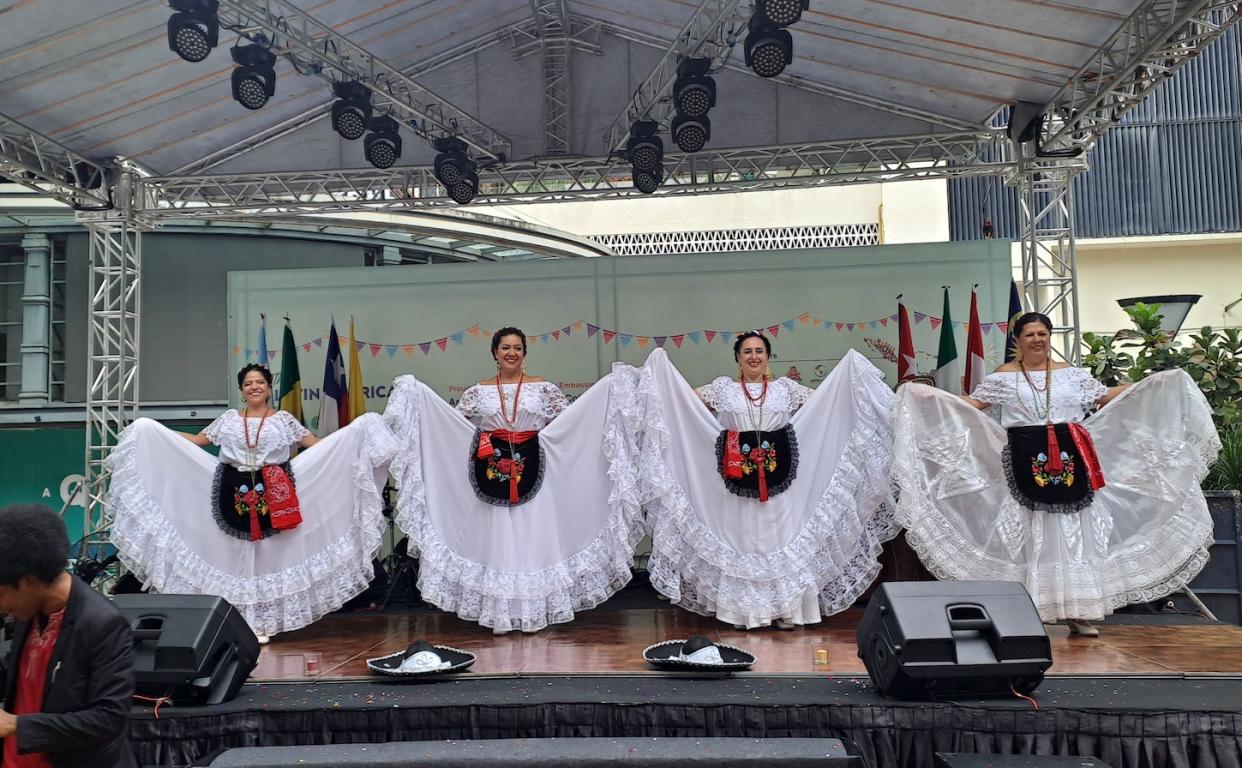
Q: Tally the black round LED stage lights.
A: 12